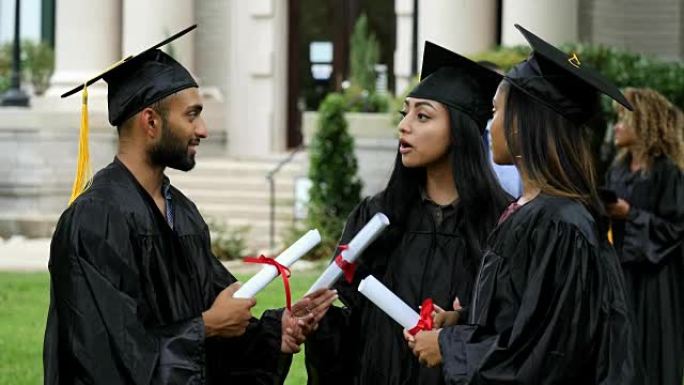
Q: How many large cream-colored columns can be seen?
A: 4